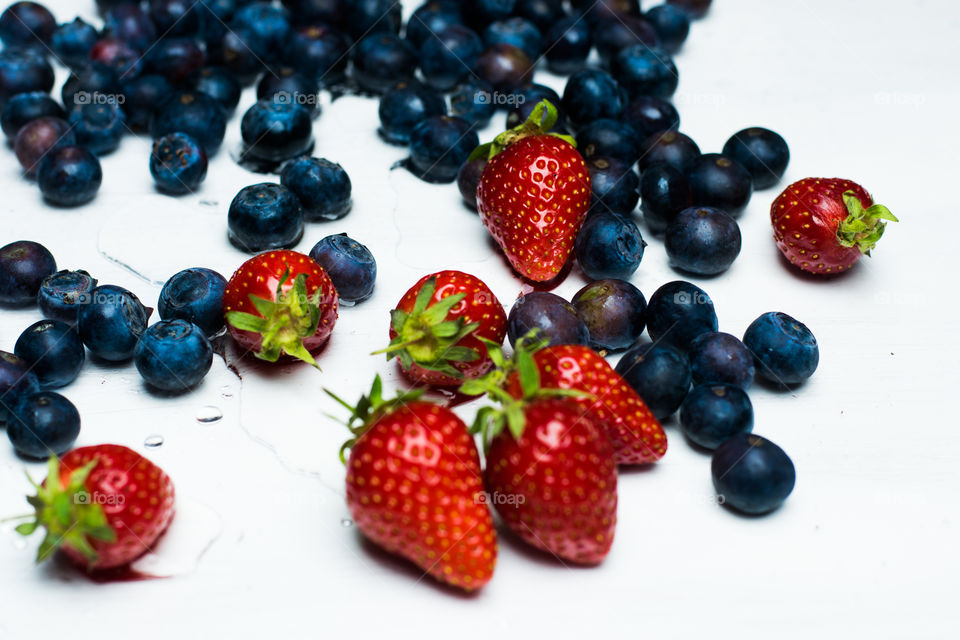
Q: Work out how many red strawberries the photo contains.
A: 8